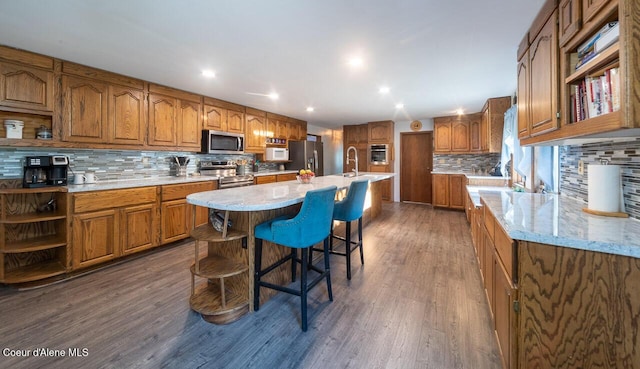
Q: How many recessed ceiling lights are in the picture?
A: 7